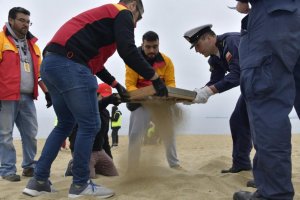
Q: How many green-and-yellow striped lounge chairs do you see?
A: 0